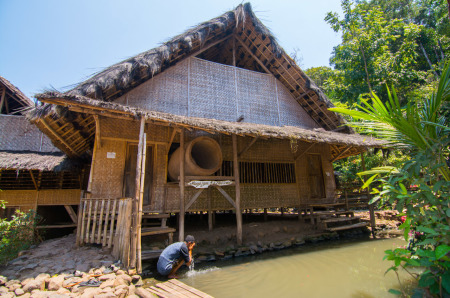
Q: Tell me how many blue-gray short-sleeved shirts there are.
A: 1